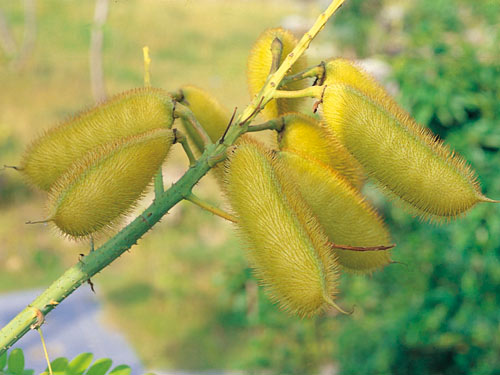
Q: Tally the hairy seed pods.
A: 9